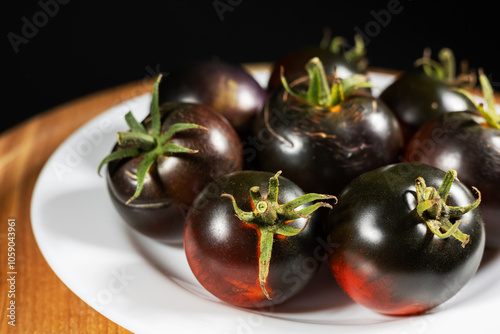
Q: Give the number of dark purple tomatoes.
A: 8